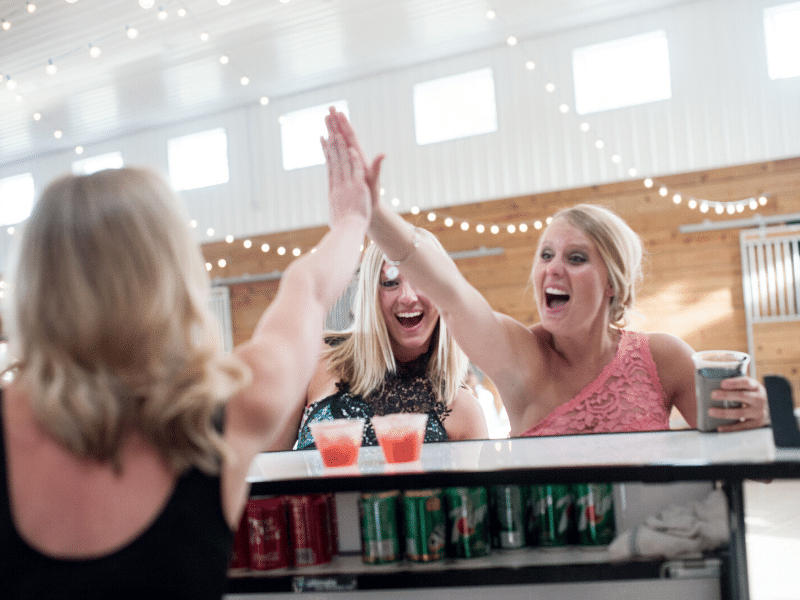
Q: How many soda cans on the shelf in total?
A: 9